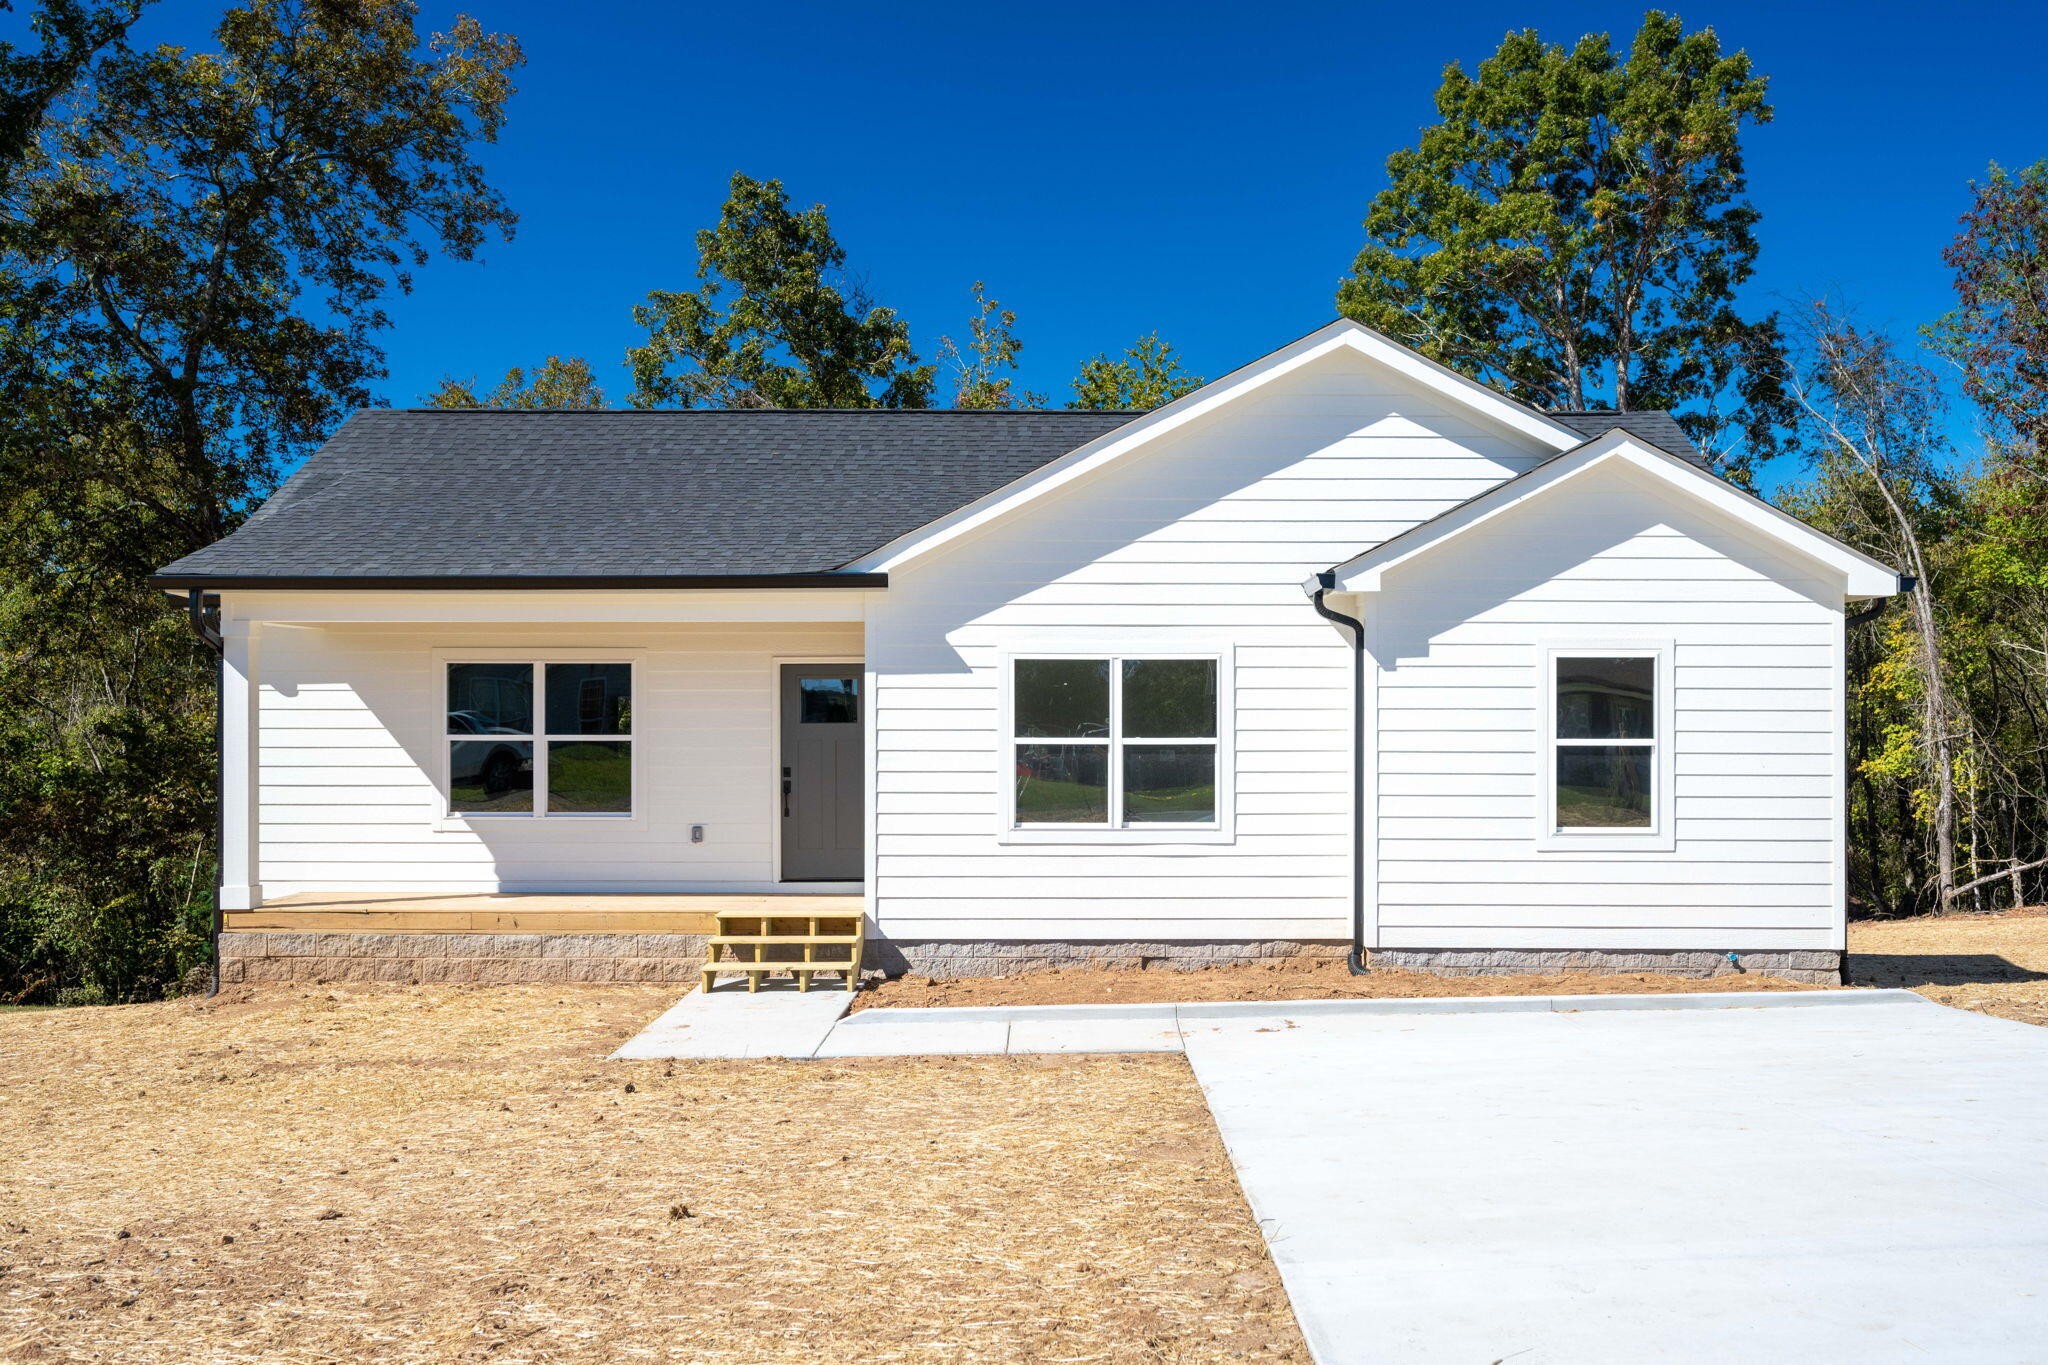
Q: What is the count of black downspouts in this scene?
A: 3